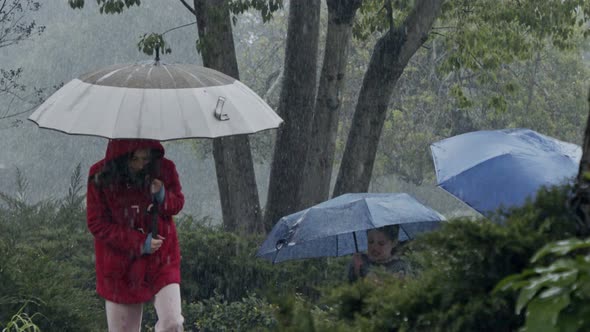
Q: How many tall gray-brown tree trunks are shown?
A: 4